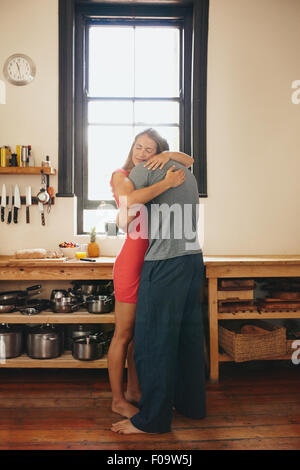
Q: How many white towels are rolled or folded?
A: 0